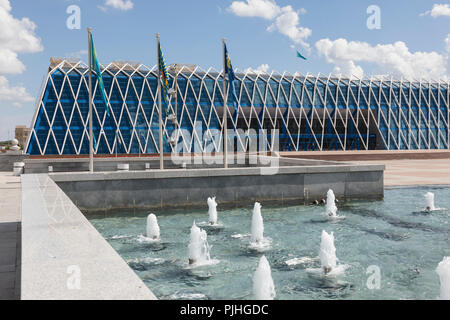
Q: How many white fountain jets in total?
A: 9